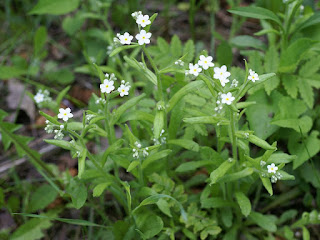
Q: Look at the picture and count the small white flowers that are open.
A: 14